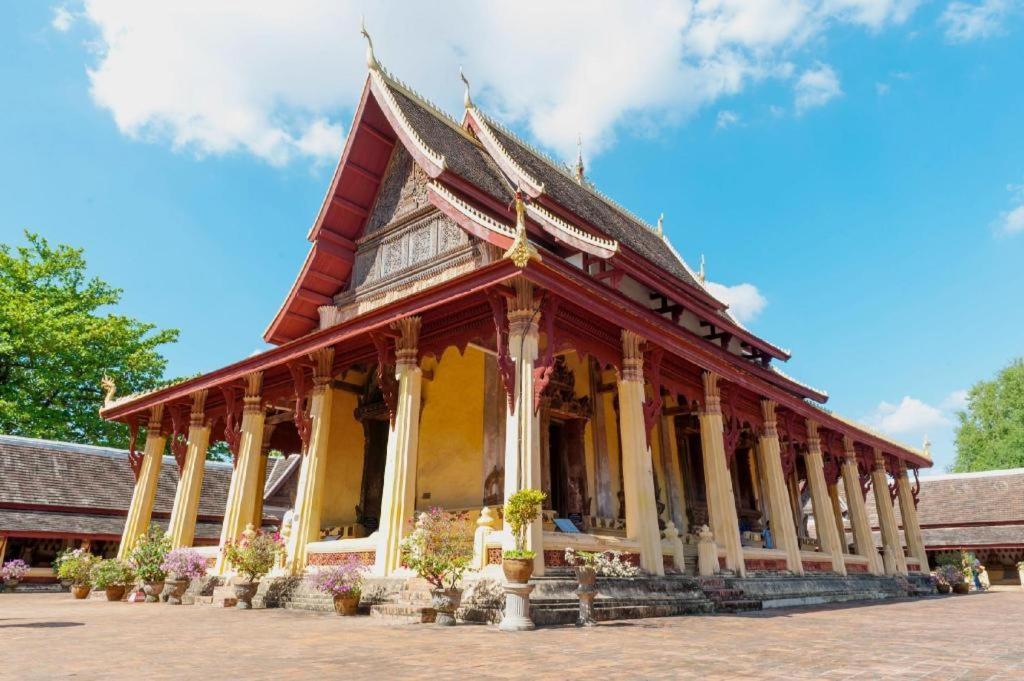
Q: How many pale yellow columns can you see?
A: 13